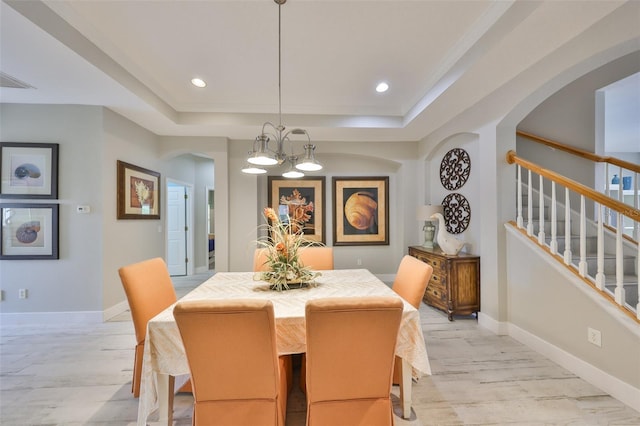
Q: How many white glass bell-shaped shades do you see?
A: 4